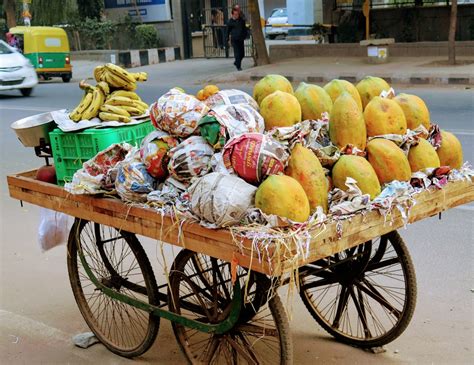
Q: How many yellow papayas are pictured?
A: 14